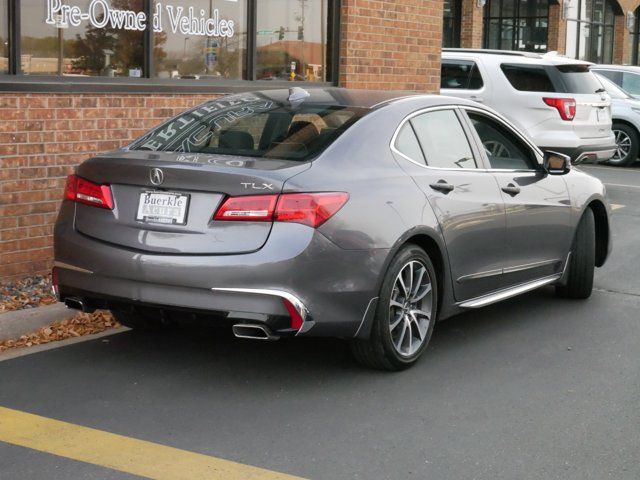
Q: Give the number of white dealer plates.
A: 1